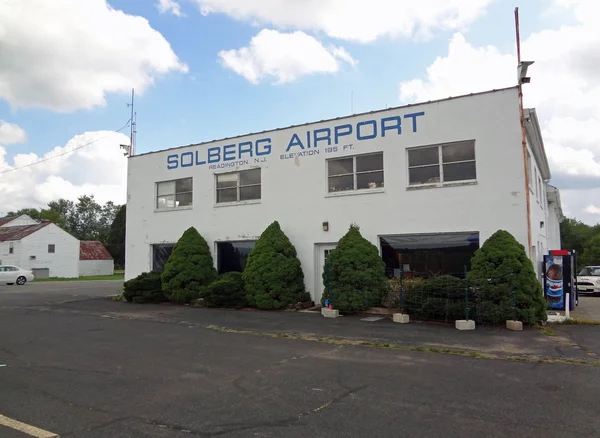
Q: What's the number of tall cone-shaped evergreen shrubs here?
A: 4